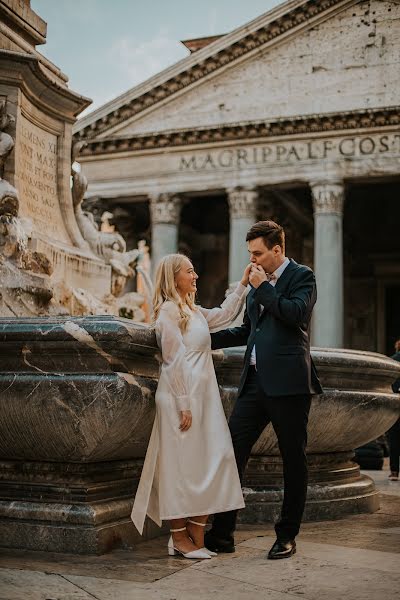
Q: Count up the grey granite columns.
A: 3